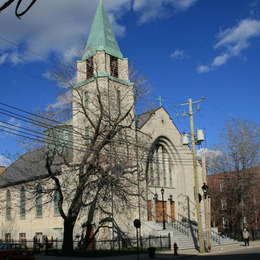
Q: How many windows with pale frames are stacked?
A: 3